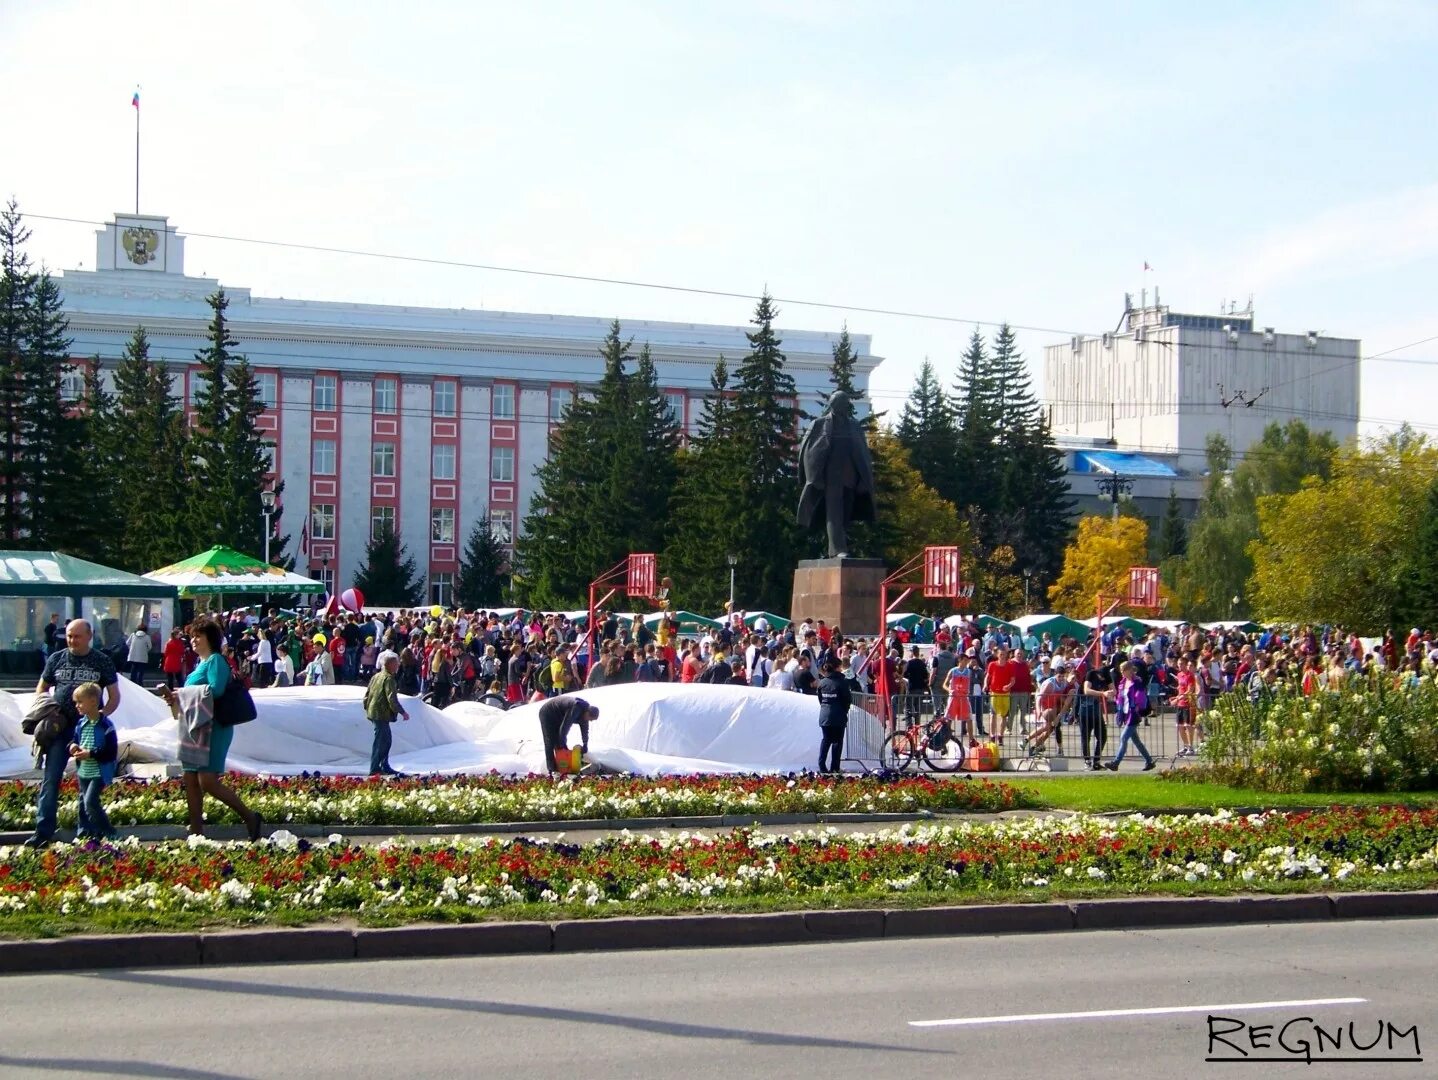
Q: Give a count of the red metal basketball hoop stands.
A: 3